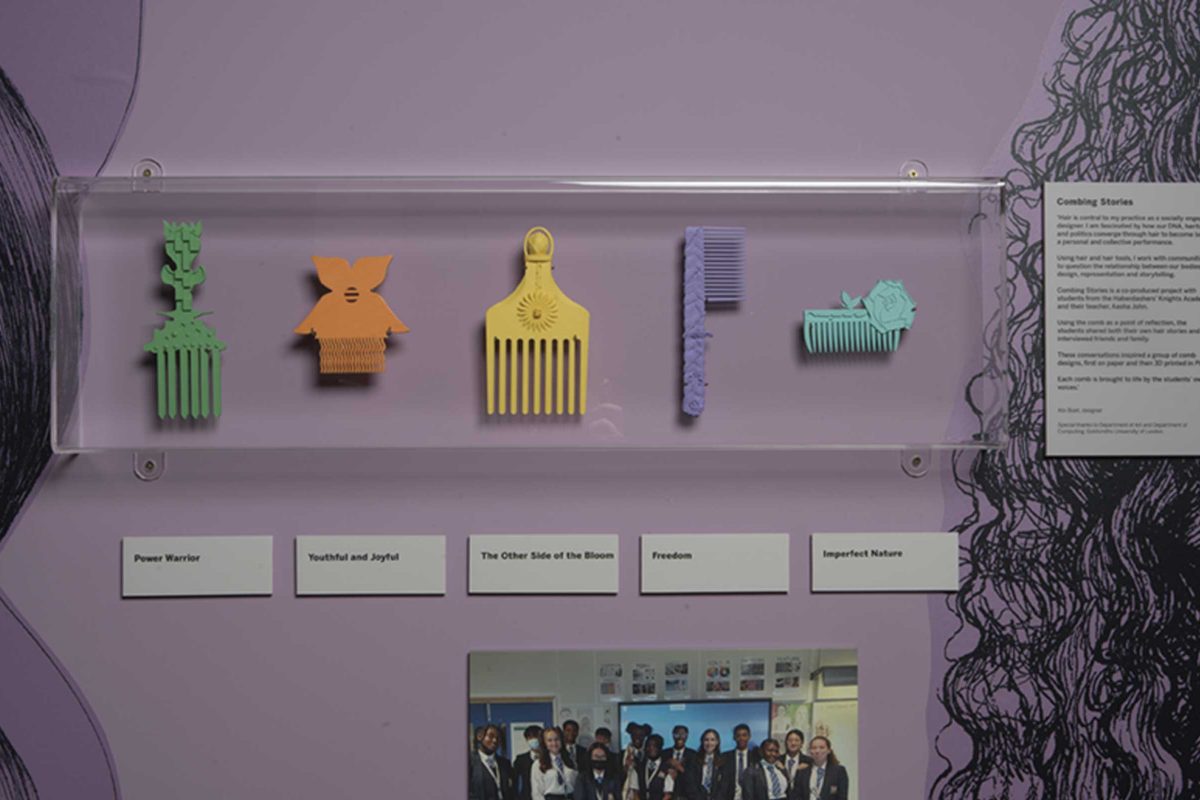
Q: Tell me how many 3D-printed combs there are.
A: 5